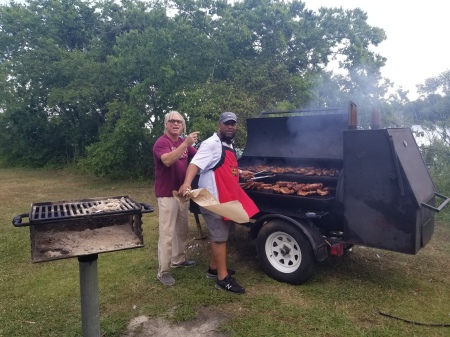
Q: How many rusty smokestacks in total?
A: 2